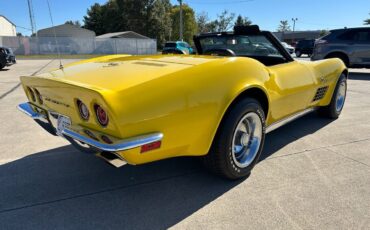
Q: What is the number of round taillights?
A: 4